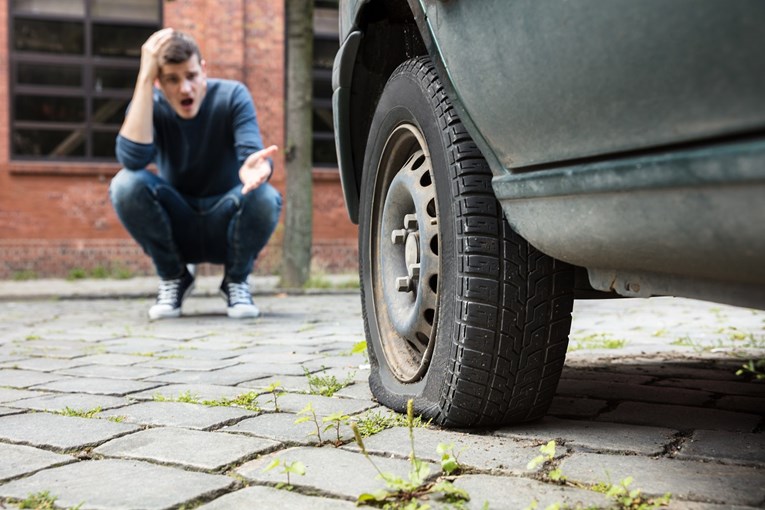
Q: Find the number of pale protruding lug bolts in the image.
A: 4